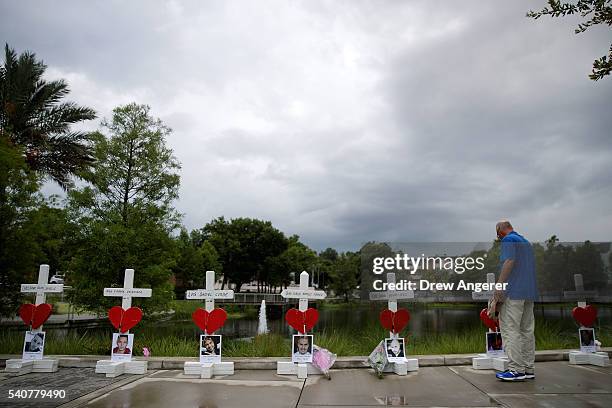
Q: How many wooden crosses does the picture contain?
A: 7